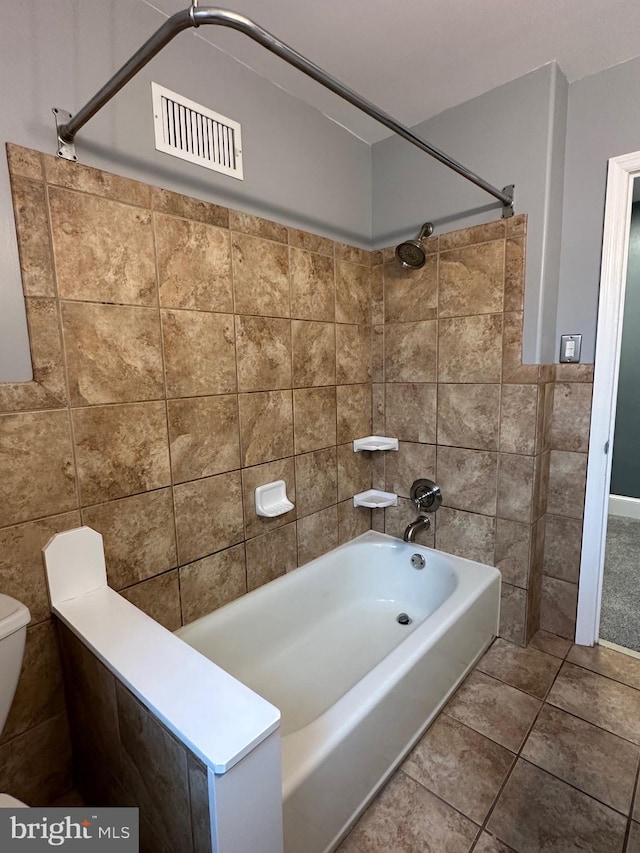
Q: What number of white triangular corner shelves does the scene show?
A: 2